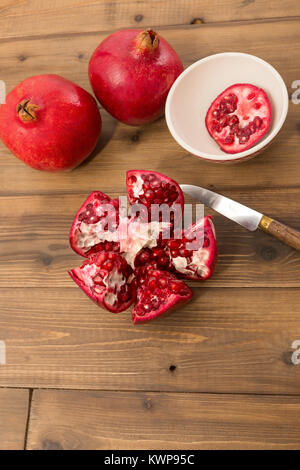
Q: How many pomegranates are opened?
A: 1